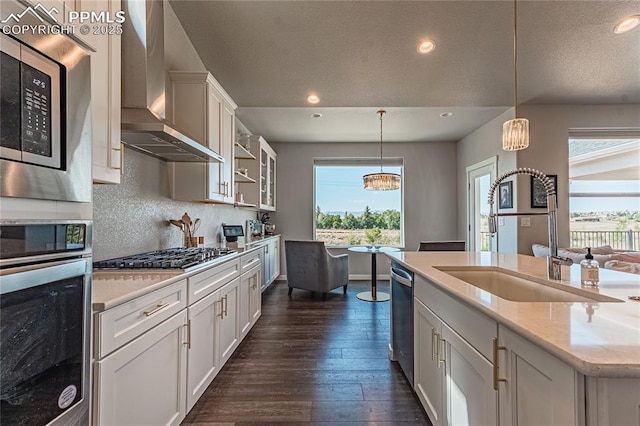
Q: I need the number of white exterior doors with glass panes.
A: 1